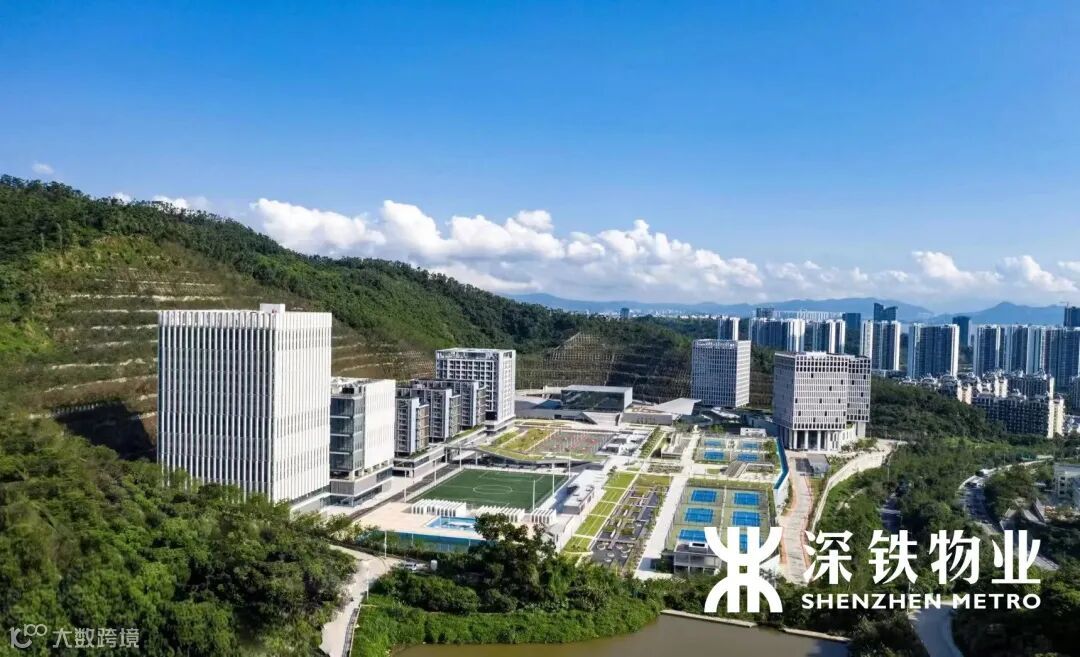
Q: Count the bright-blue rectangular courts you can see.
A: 10